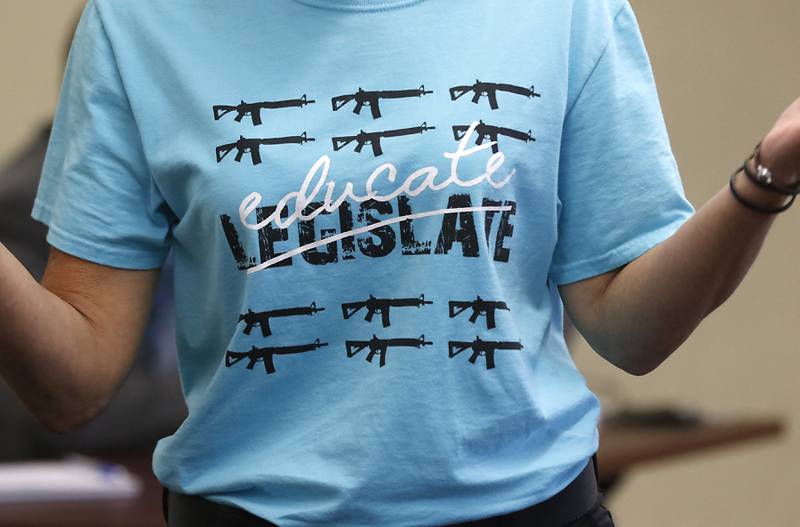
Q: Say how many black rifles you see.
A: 12